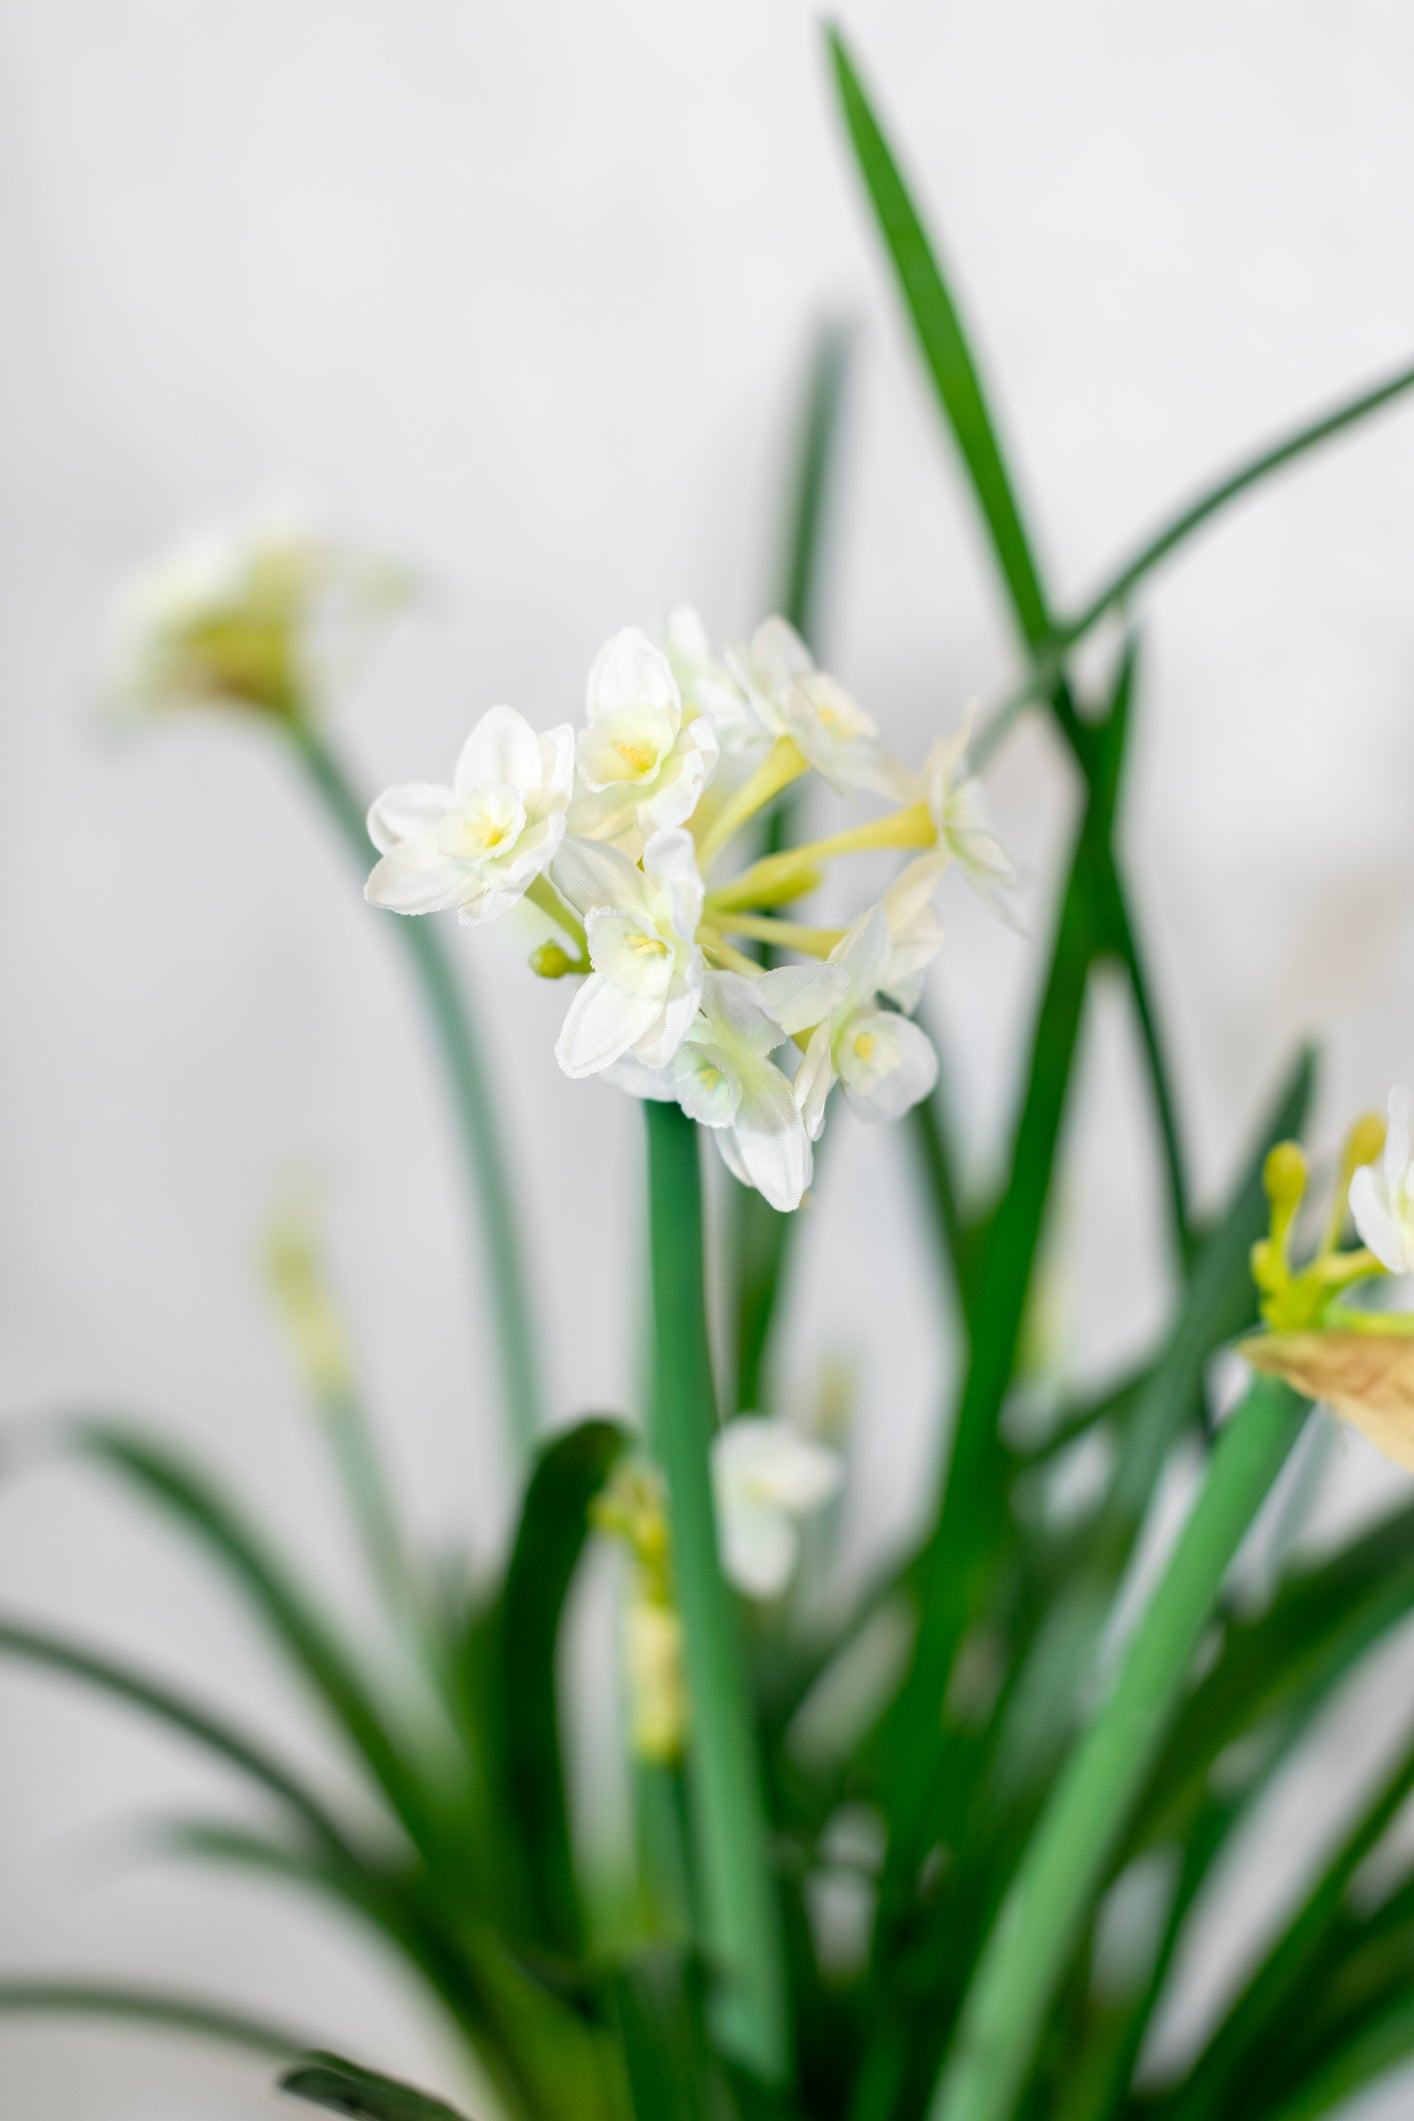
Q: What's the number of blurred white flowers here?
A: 2